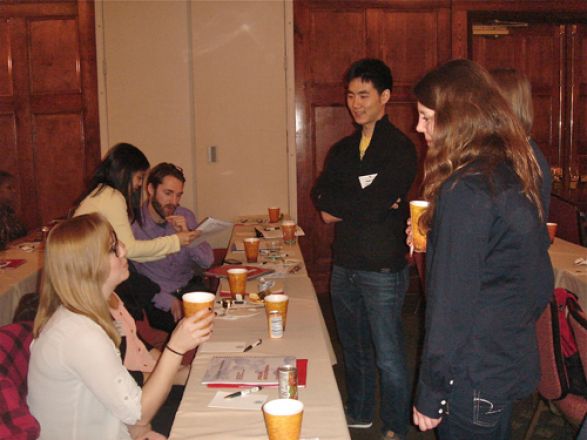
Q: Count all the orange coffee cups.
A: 9